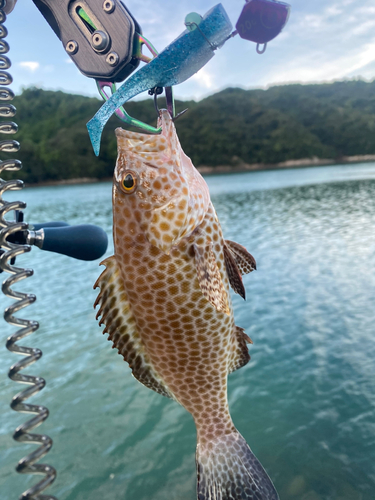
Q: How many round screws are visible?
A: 4